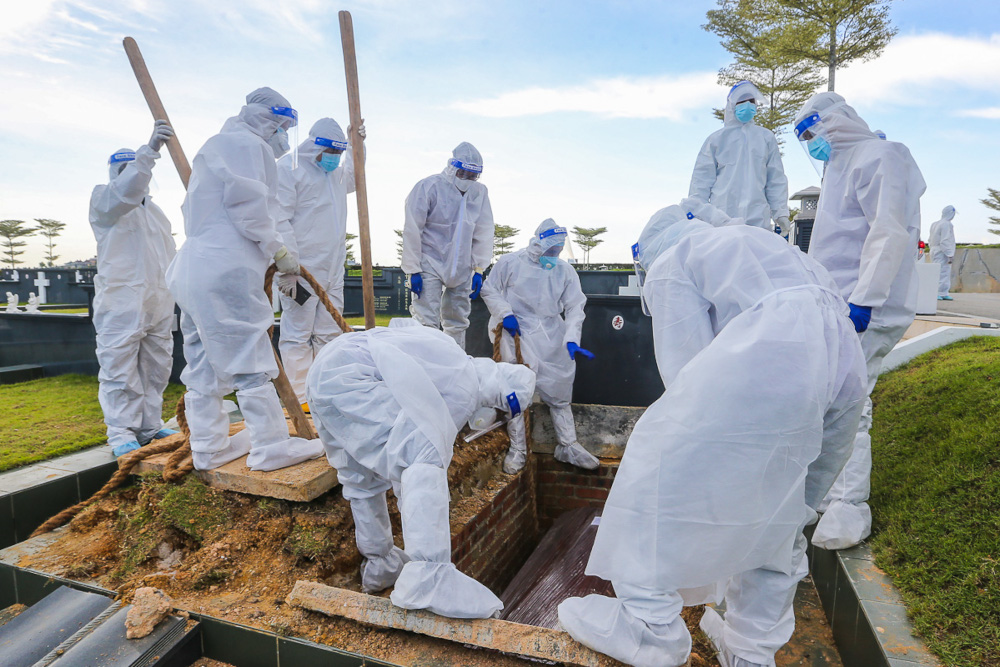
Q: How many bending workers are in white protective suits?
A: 2